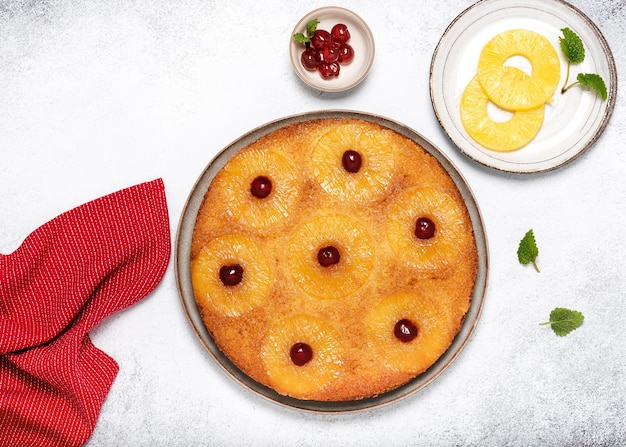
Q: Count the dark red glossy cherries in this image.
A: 13